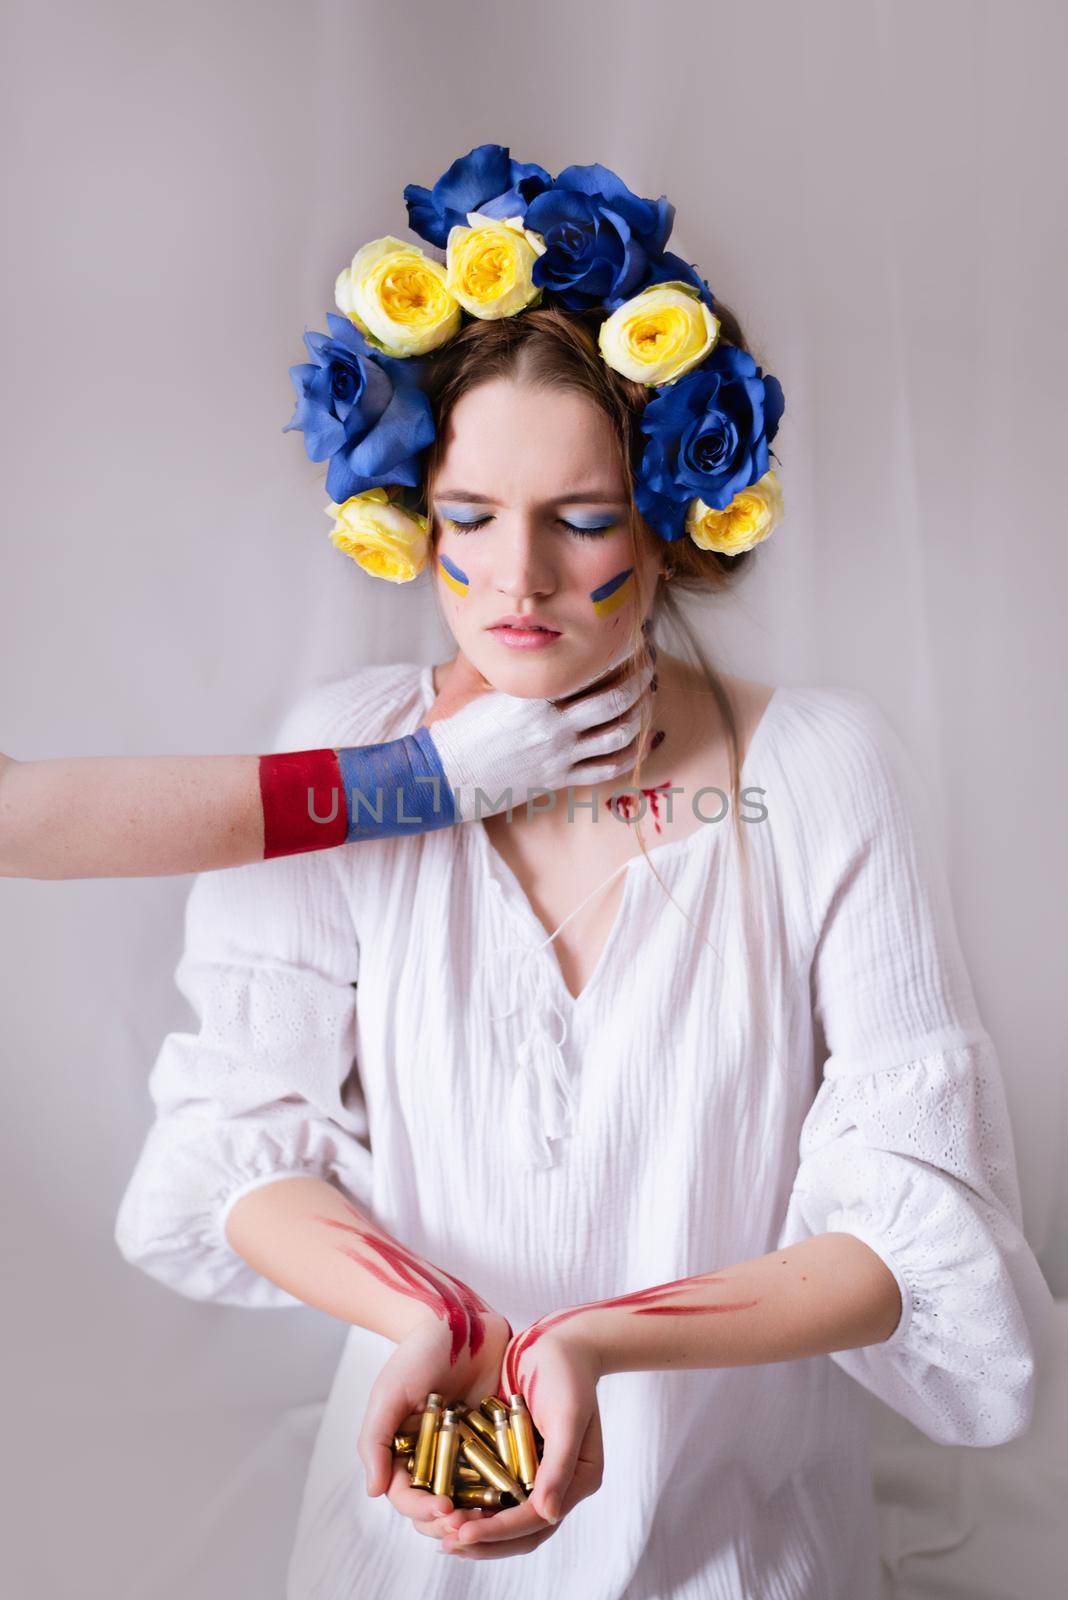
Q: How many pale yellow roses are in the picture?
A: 5